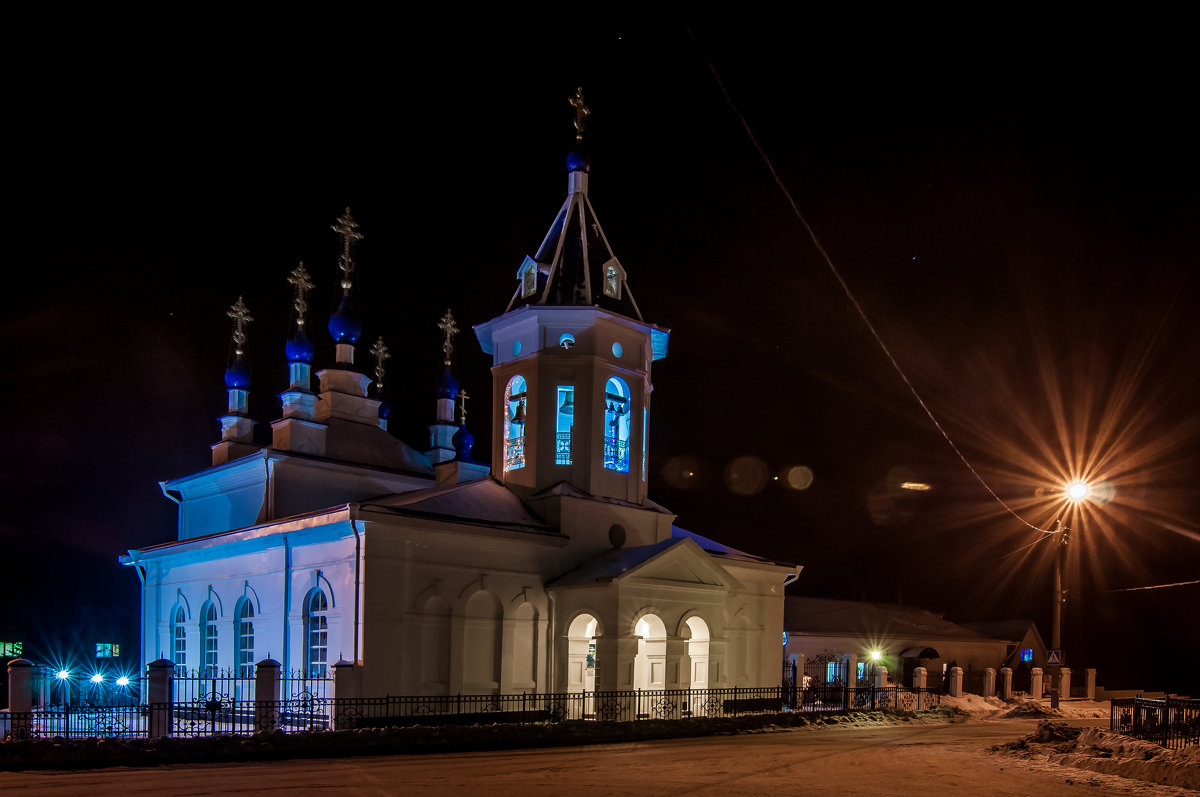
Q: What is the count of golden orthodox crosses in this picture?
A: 7